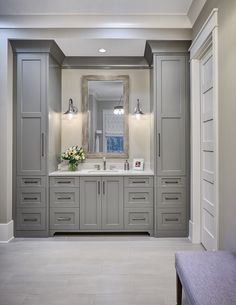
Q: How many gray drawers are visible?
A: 12